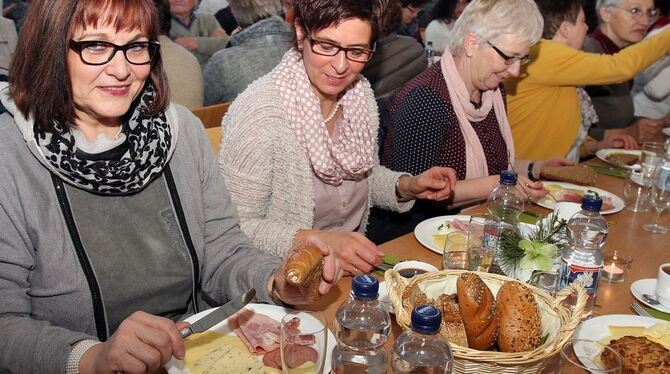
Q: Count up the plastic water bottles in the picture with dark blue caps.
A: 4